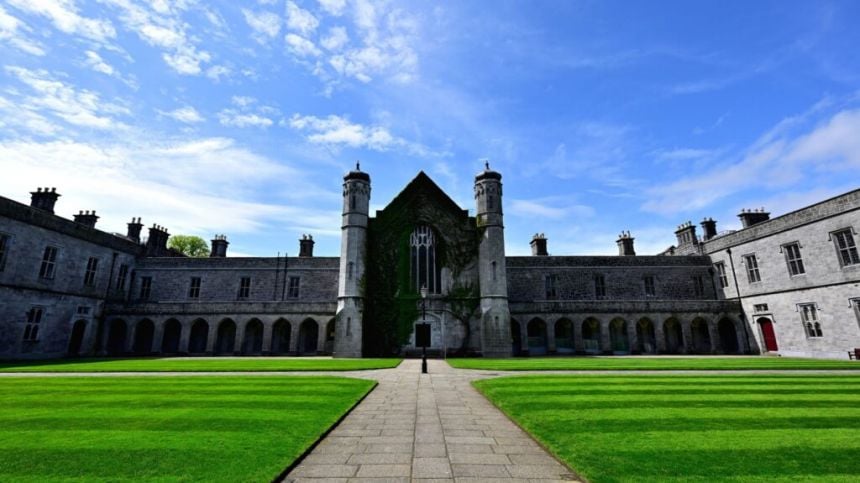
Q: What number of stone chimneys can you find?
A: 11